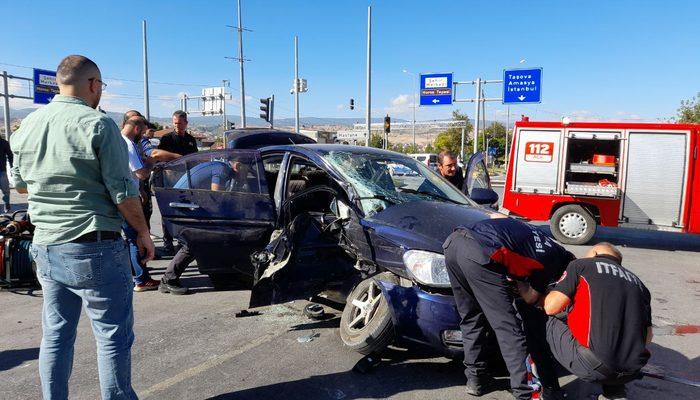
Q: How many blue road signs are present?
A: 3